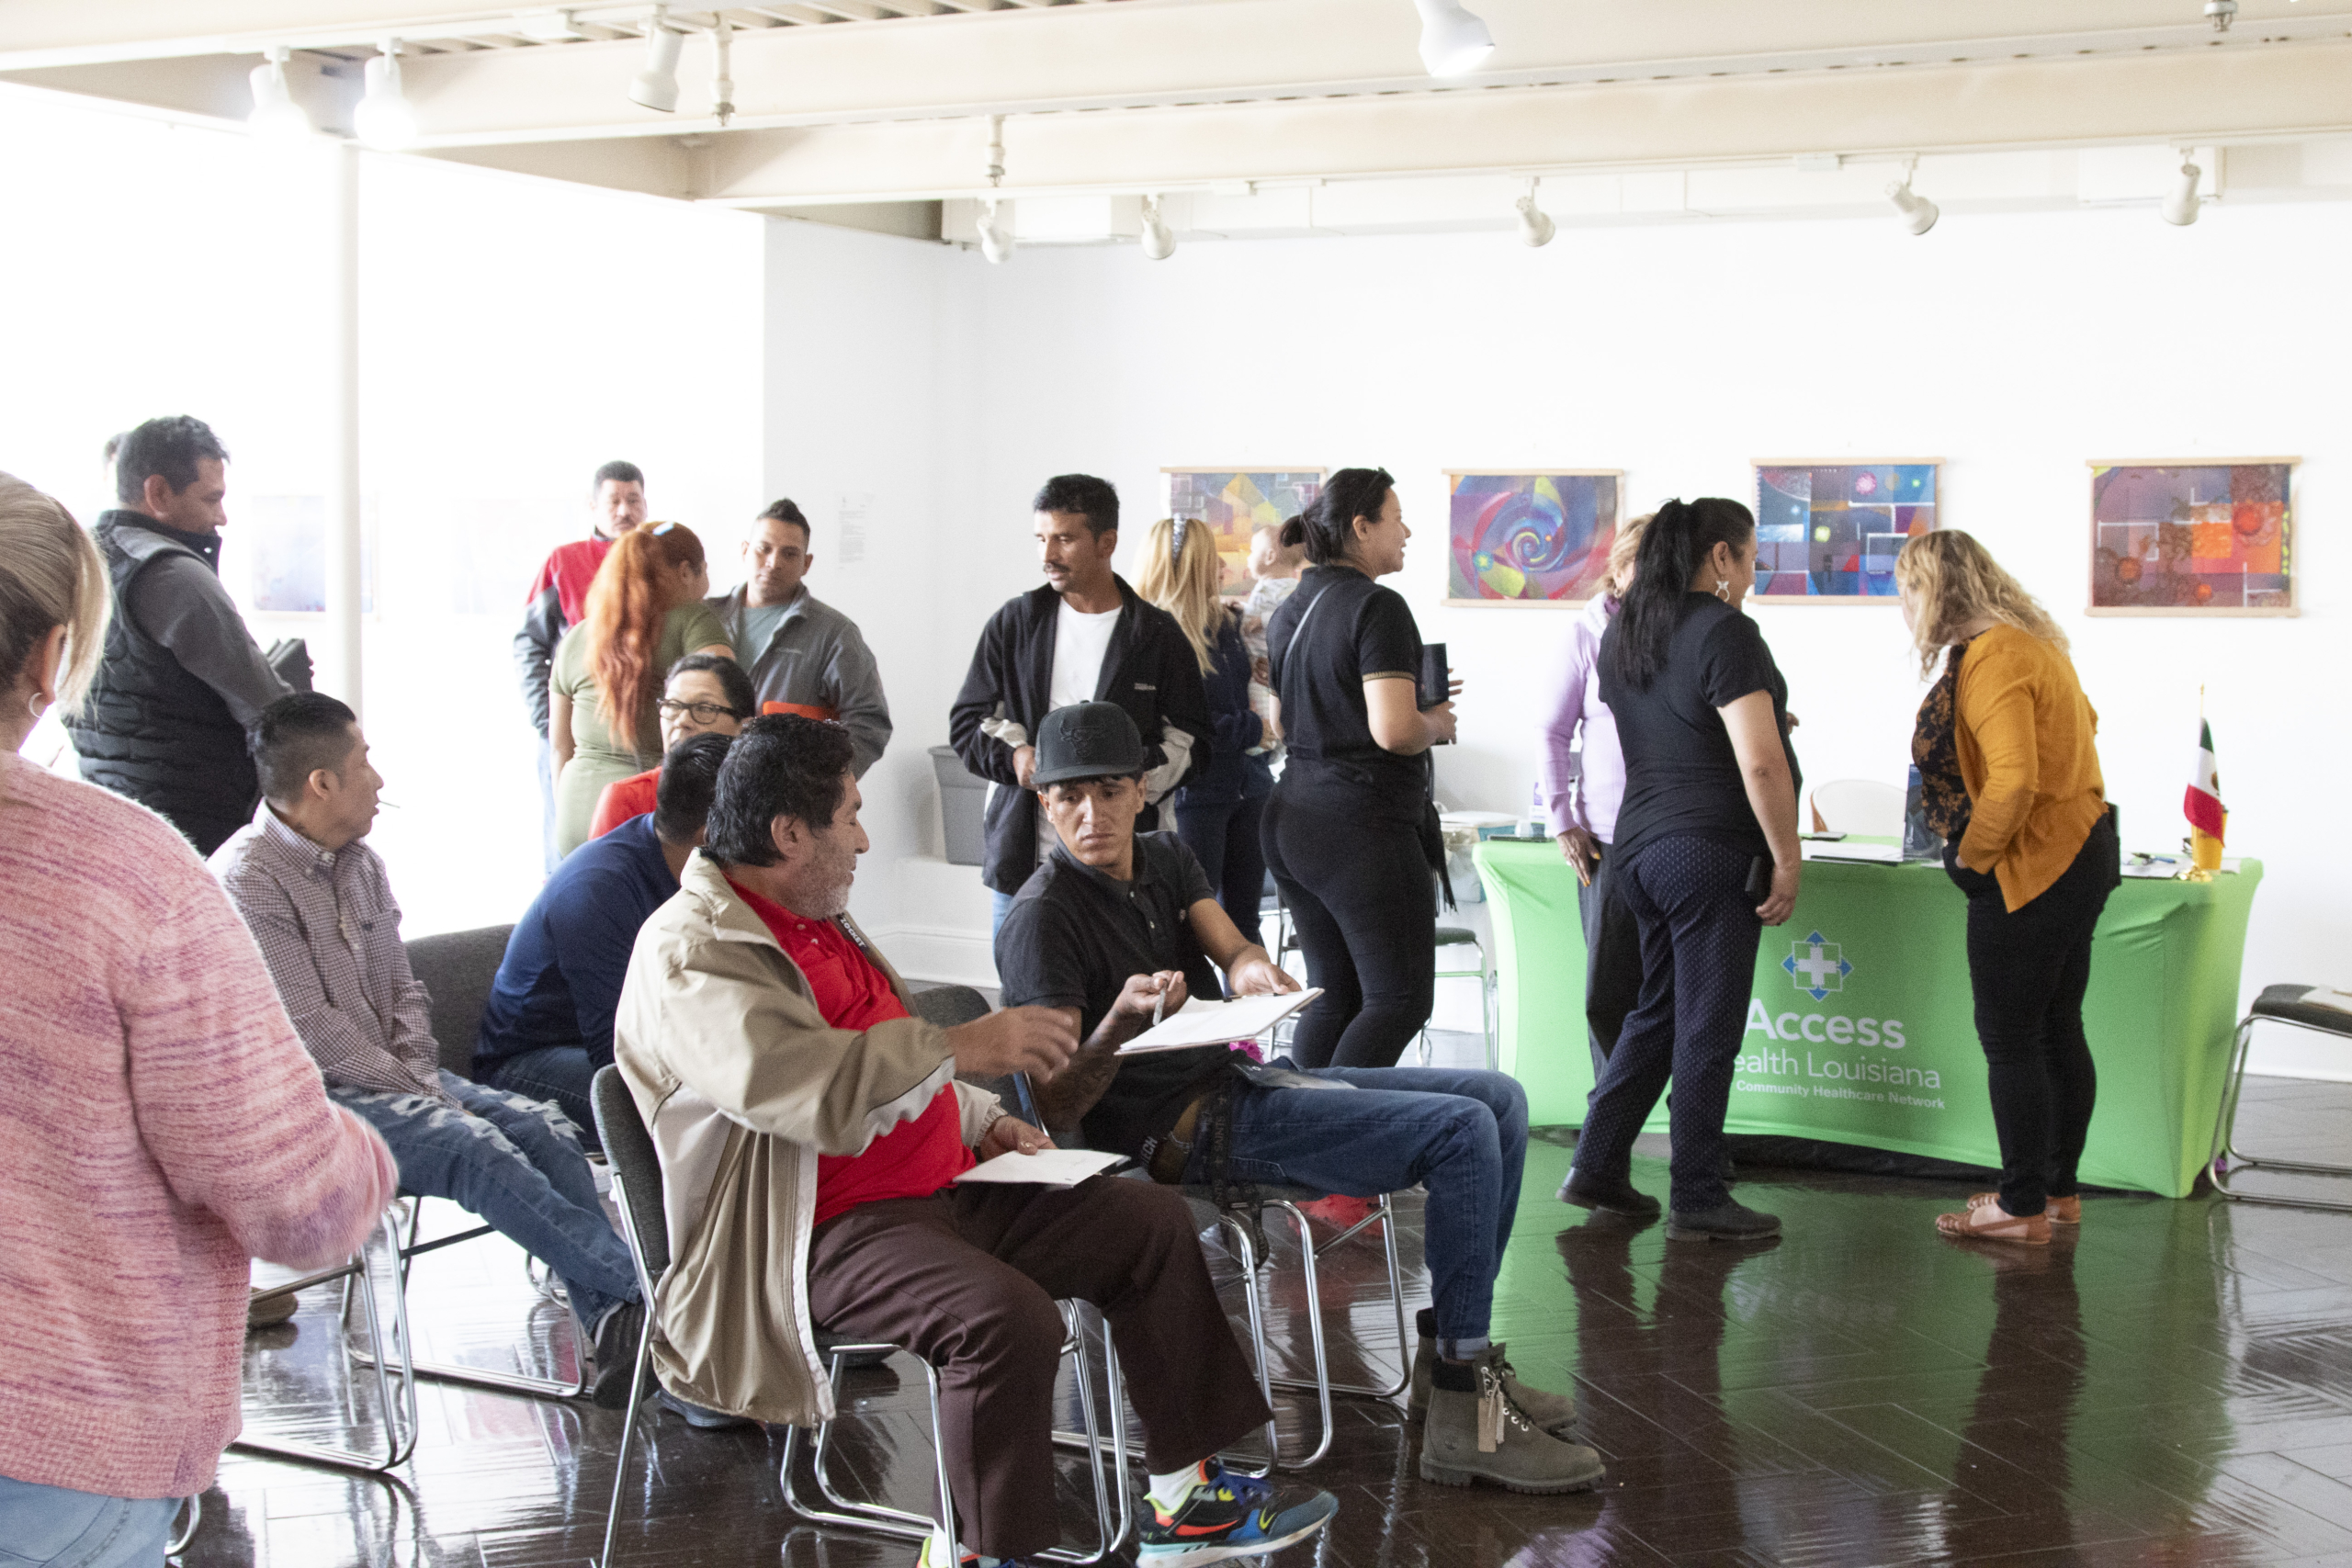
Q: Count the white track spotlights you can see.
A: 9